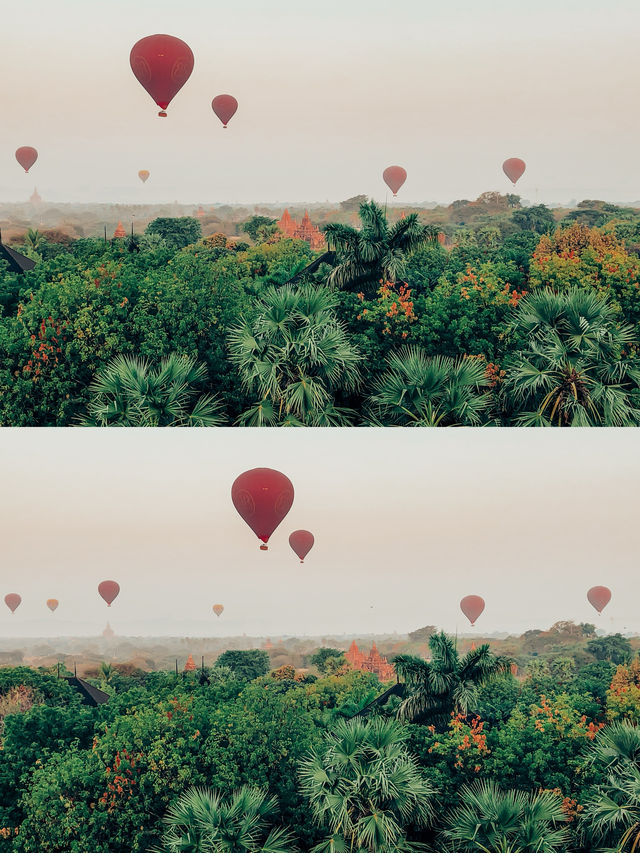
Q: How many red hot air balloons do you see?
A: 11